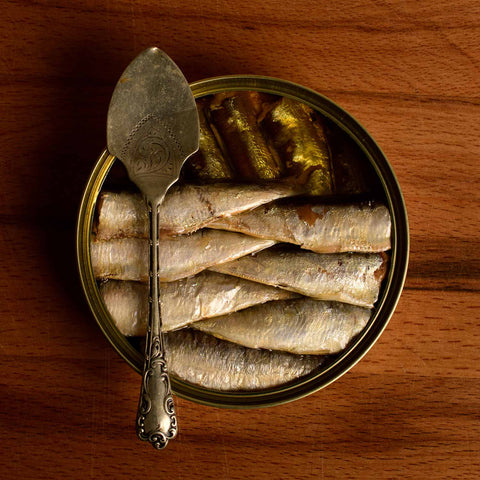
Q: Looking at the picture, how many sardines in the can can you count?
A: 10